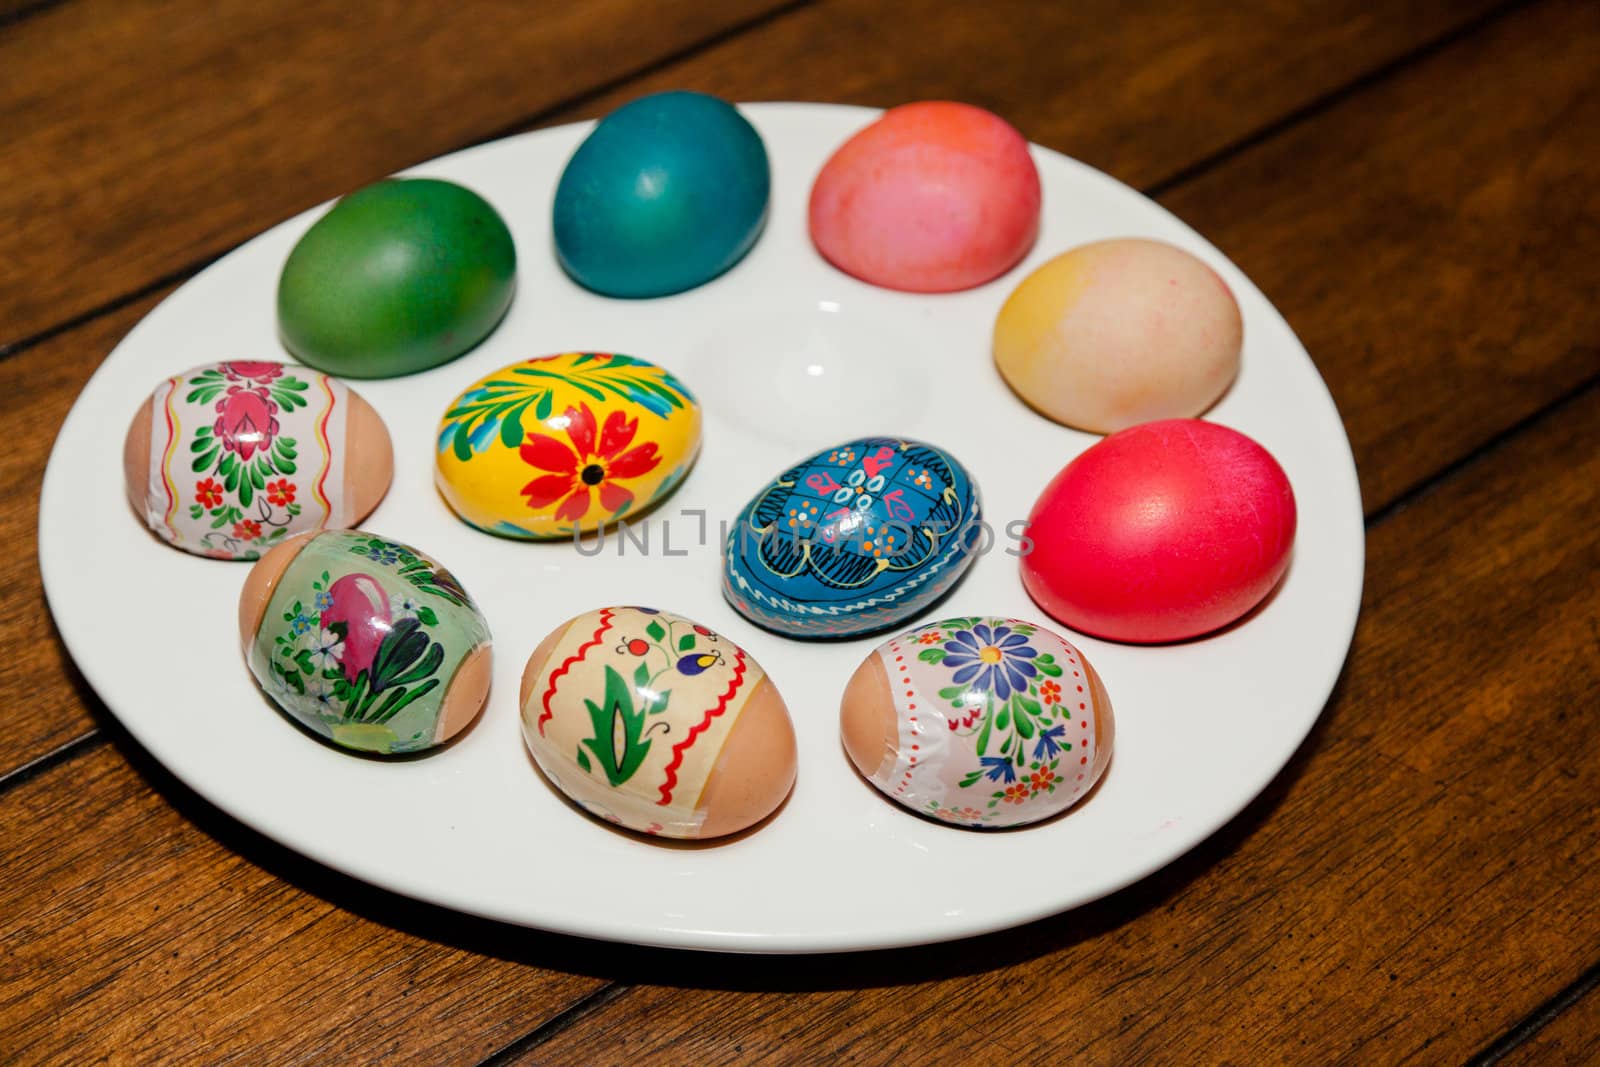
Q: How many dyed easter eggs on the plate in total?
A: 5